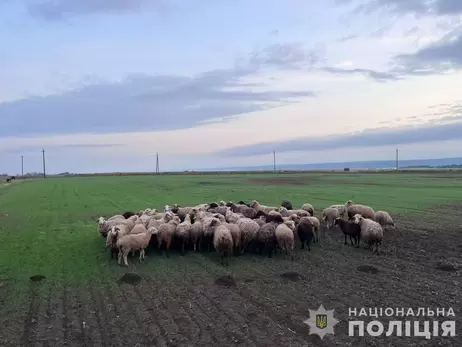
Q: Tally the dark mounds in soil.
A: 6